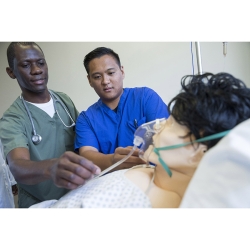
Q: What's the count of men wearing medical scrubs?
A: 2